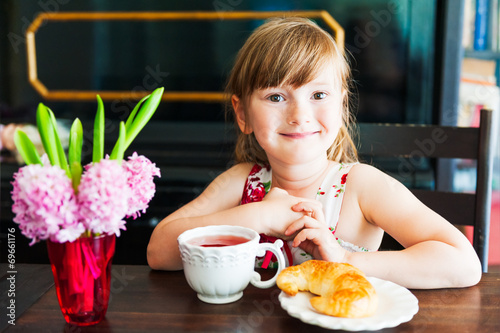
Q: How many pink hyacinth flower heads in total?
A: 3